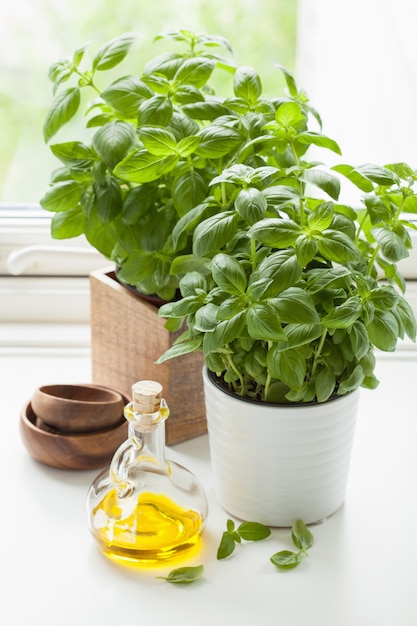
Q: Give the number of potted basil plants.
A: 2